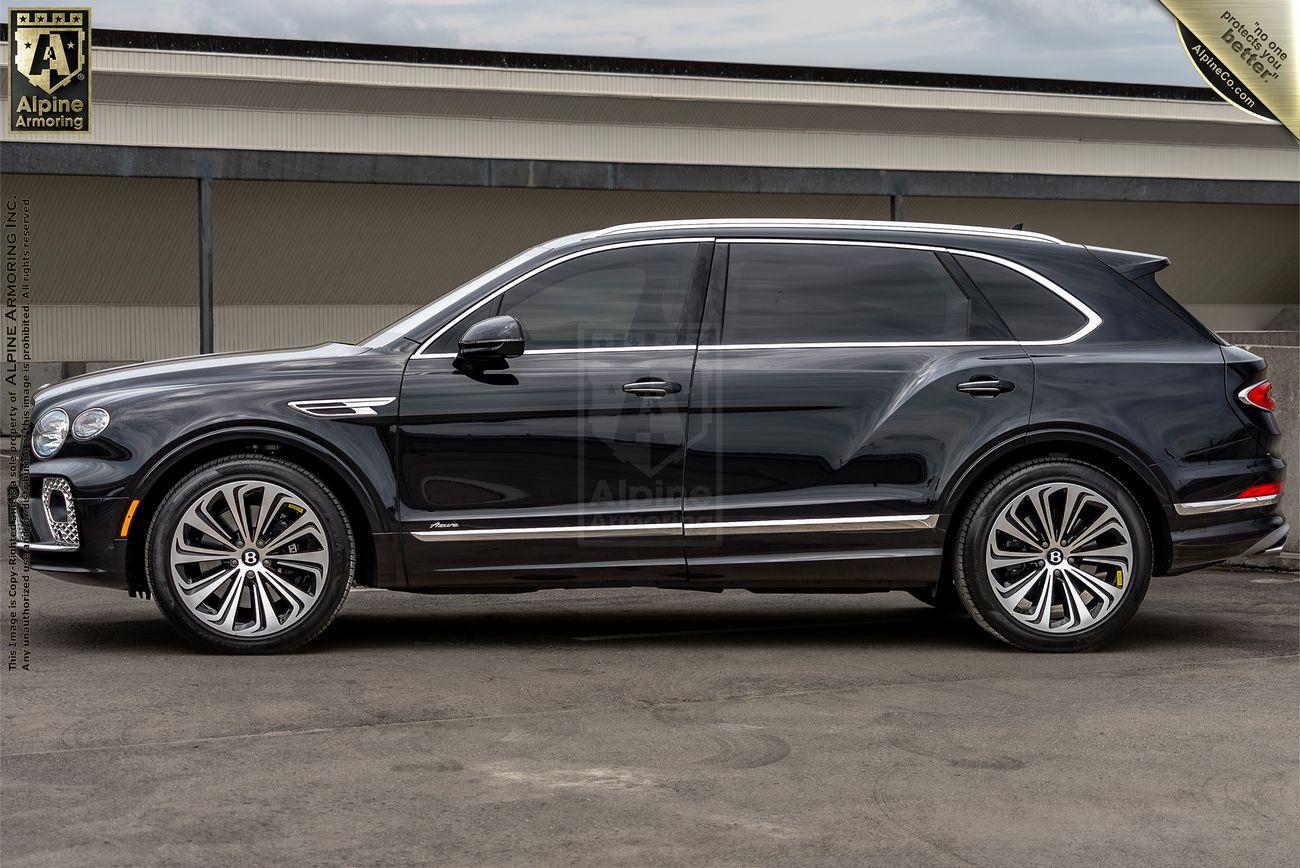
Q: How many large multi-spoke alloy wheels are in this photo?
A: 2